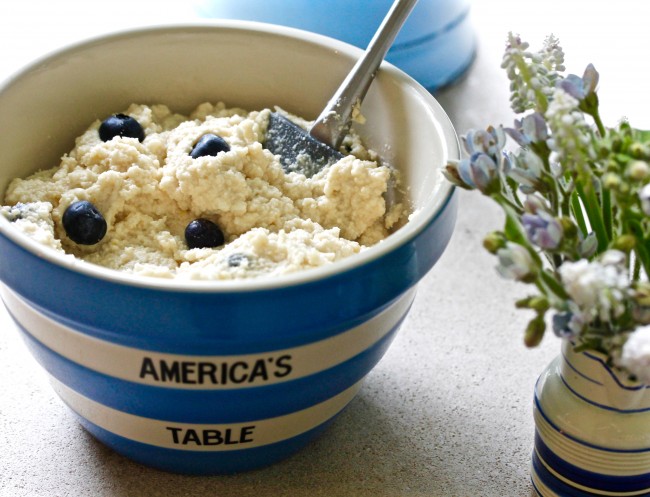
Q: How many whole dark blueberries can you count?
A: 4